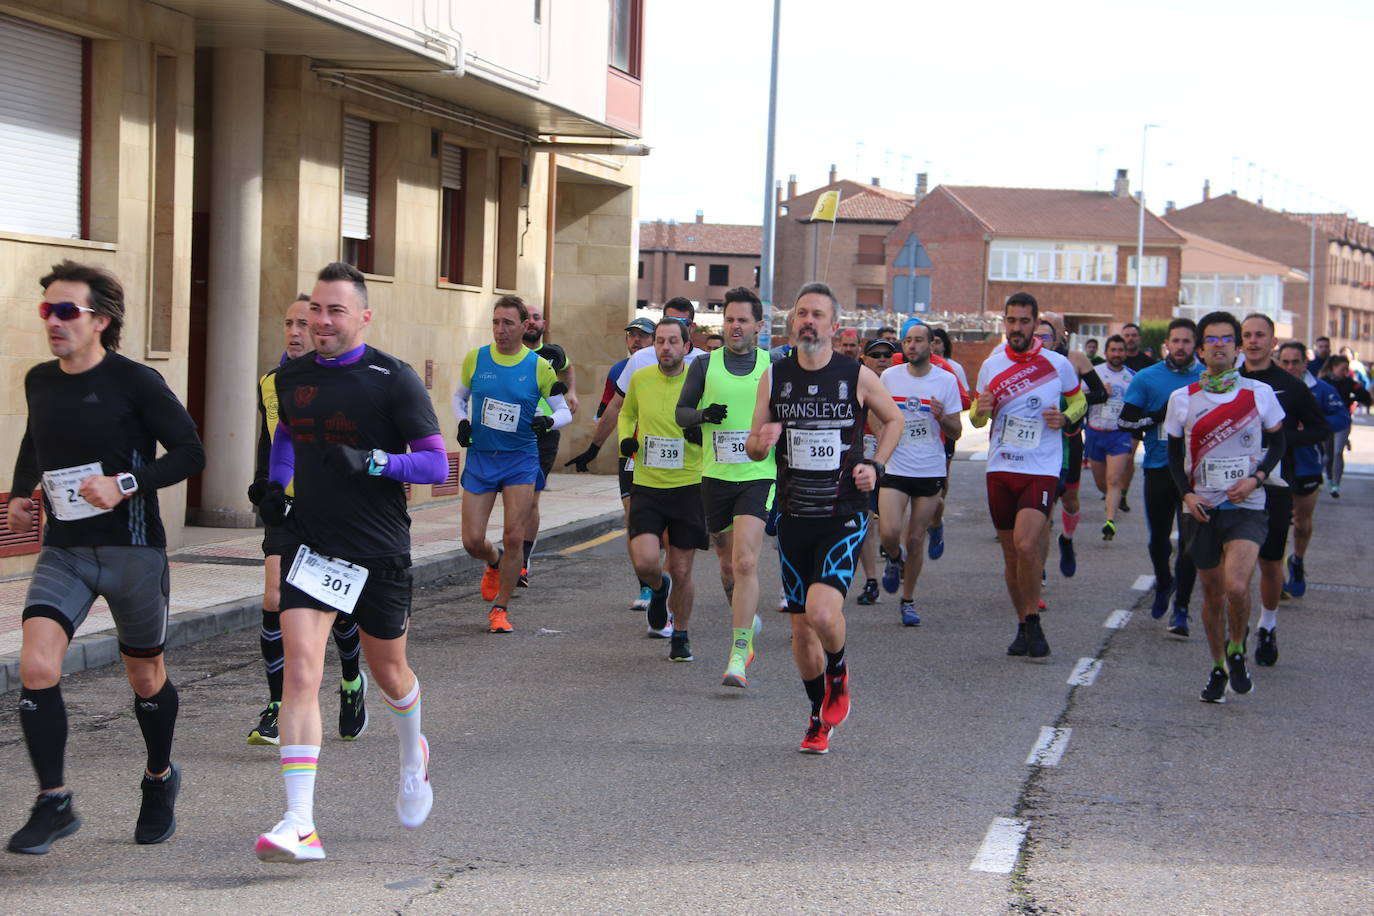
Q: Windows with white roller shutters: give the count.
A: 3